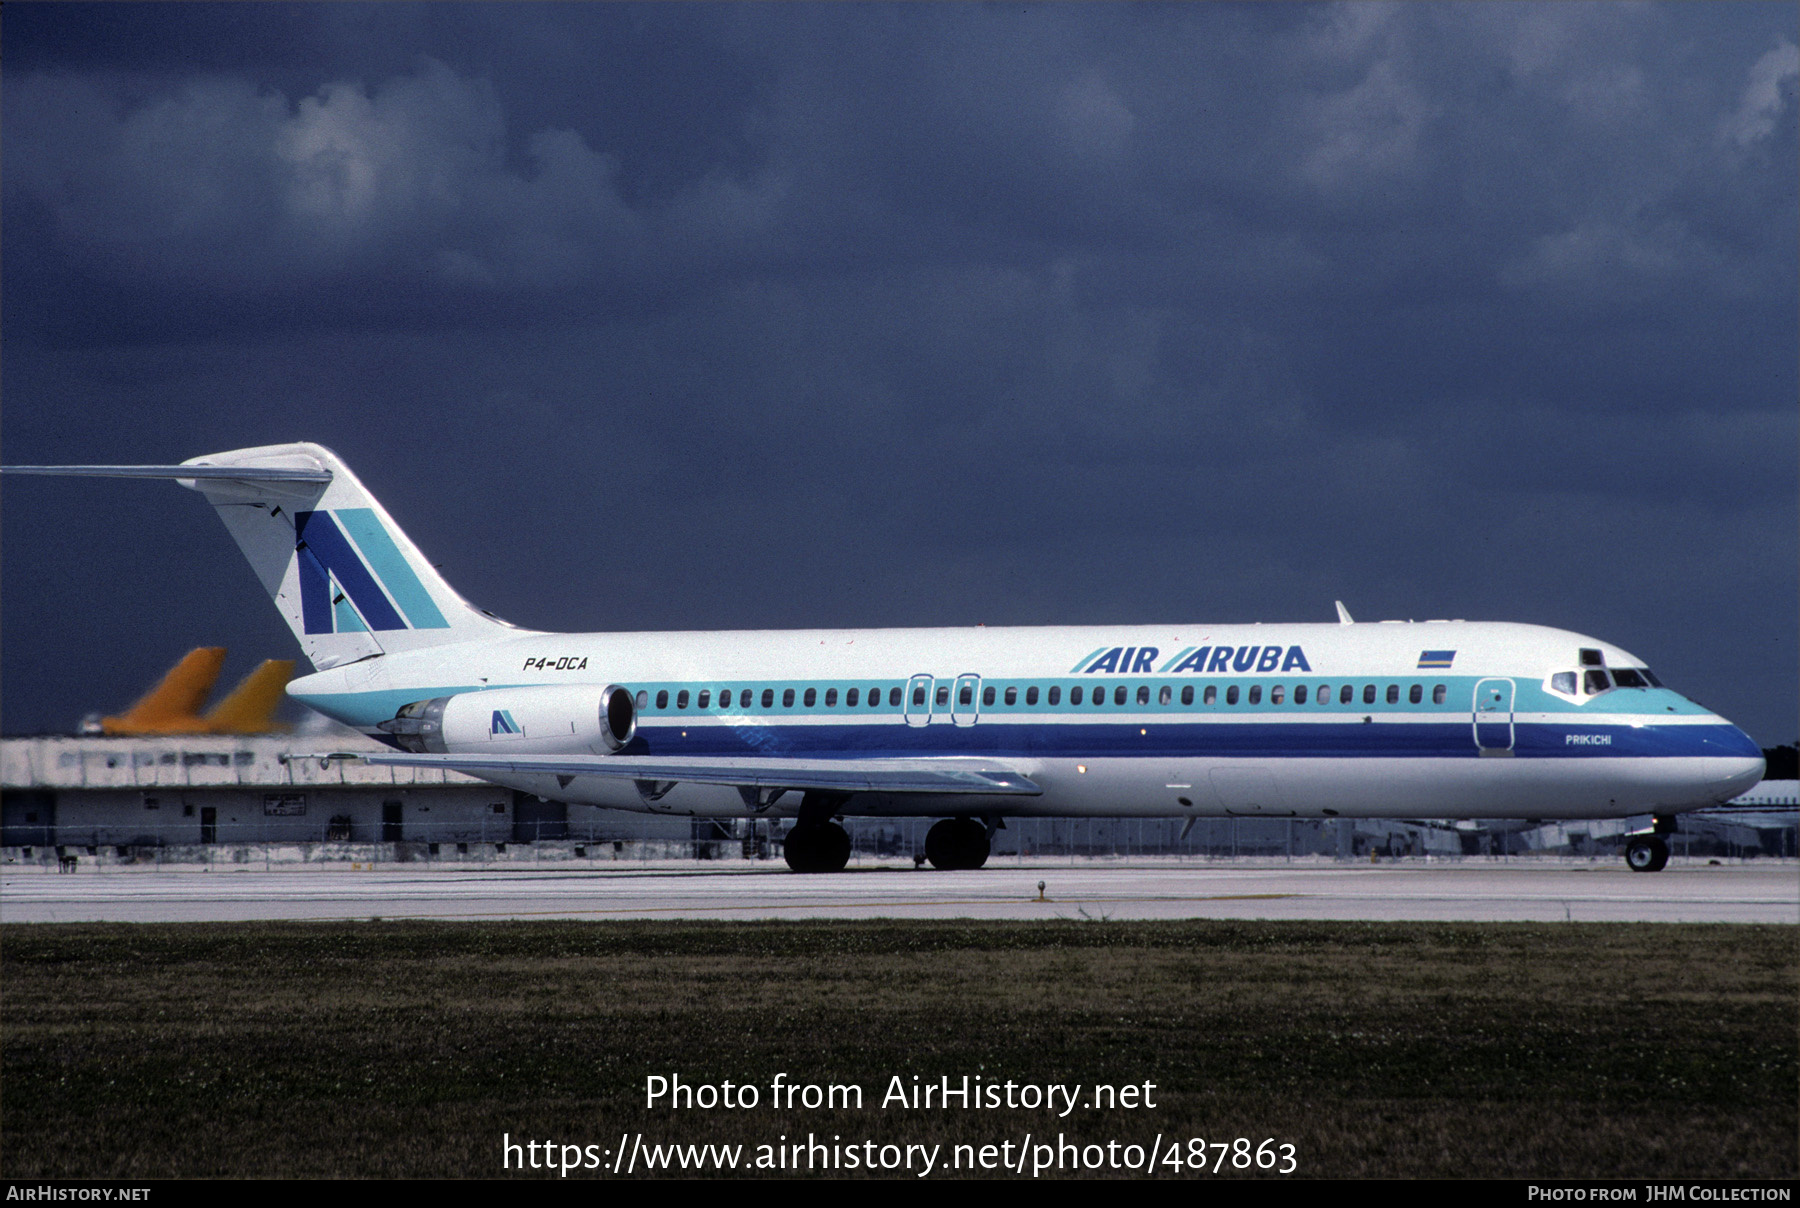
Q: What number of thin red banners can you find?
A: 0